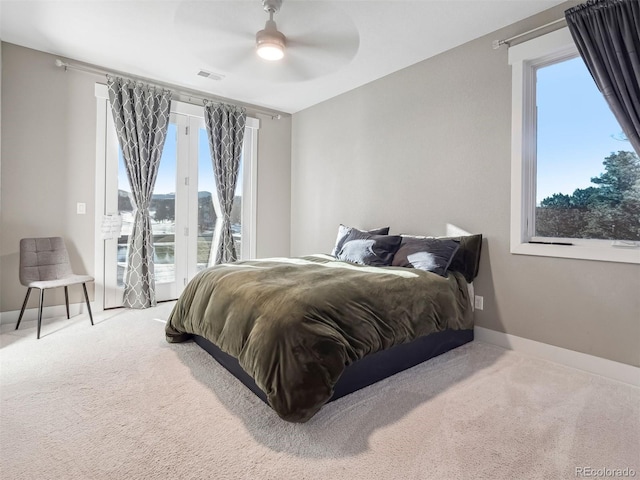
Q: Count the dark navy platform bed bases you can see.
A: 1